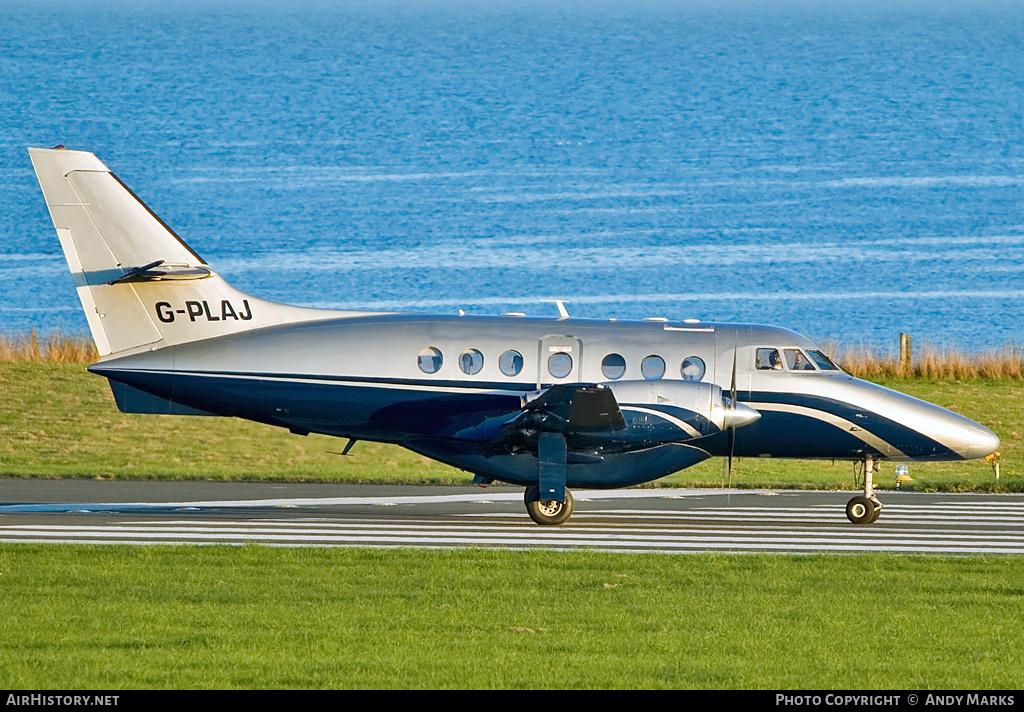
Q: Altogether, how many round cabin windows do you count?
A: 7